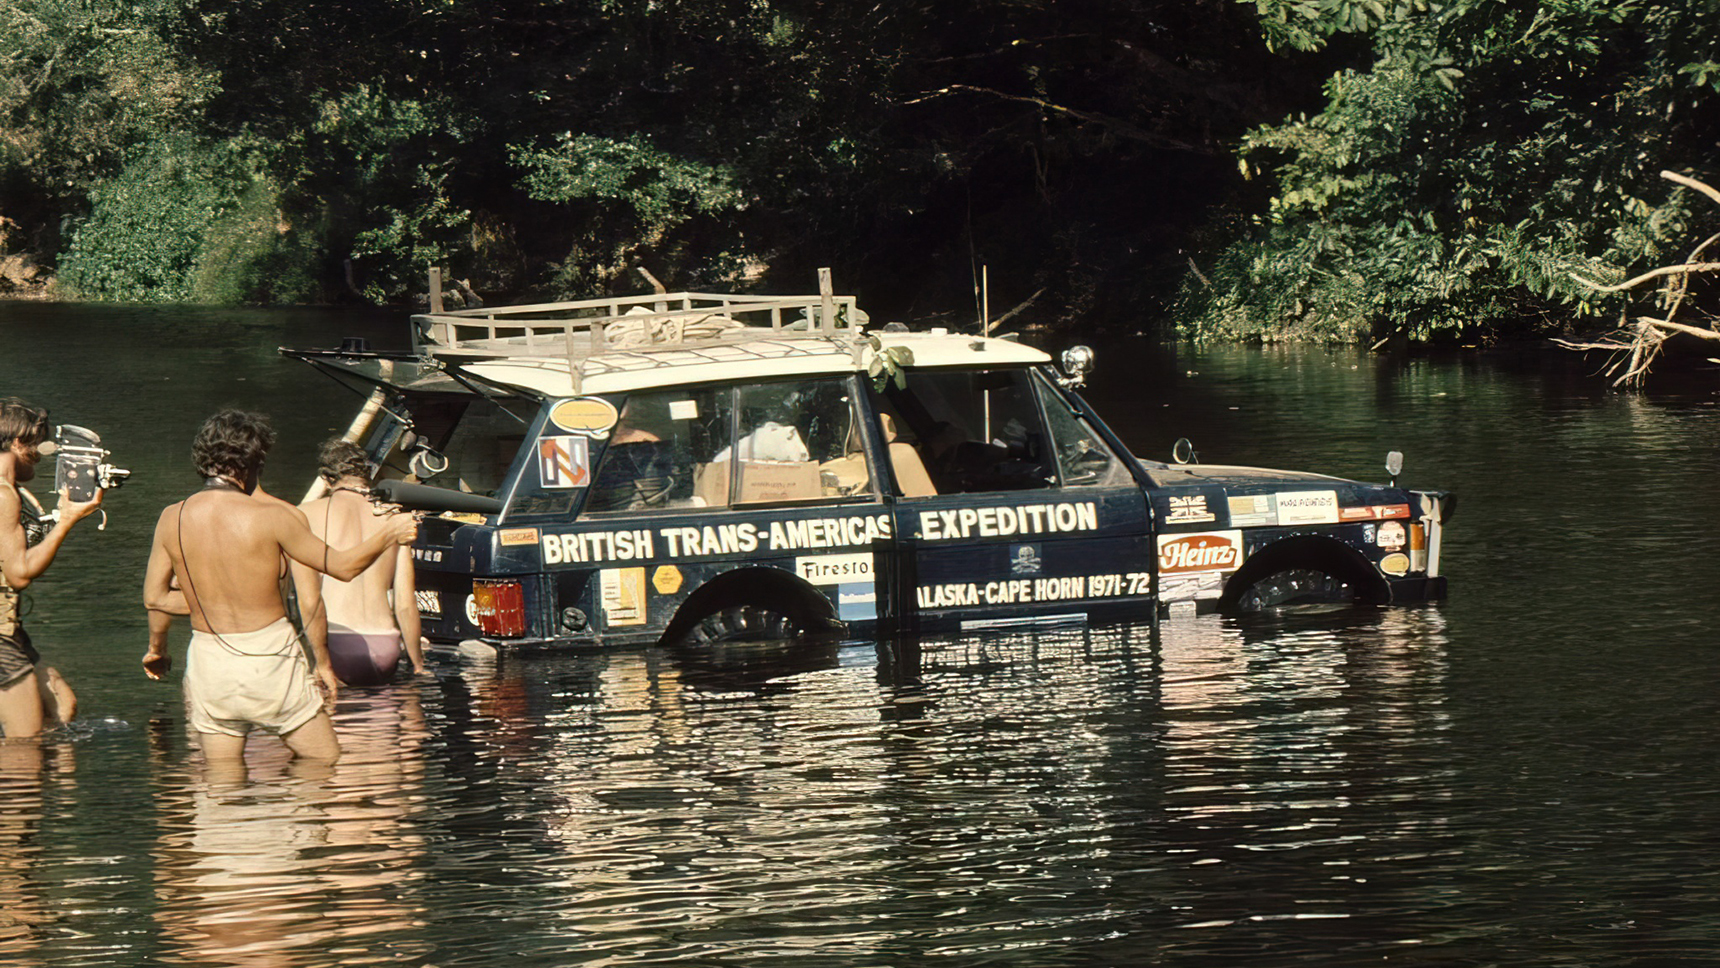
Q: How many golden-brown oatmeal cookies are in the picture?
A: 0